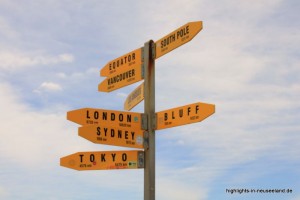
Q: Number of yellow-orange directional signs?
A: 8